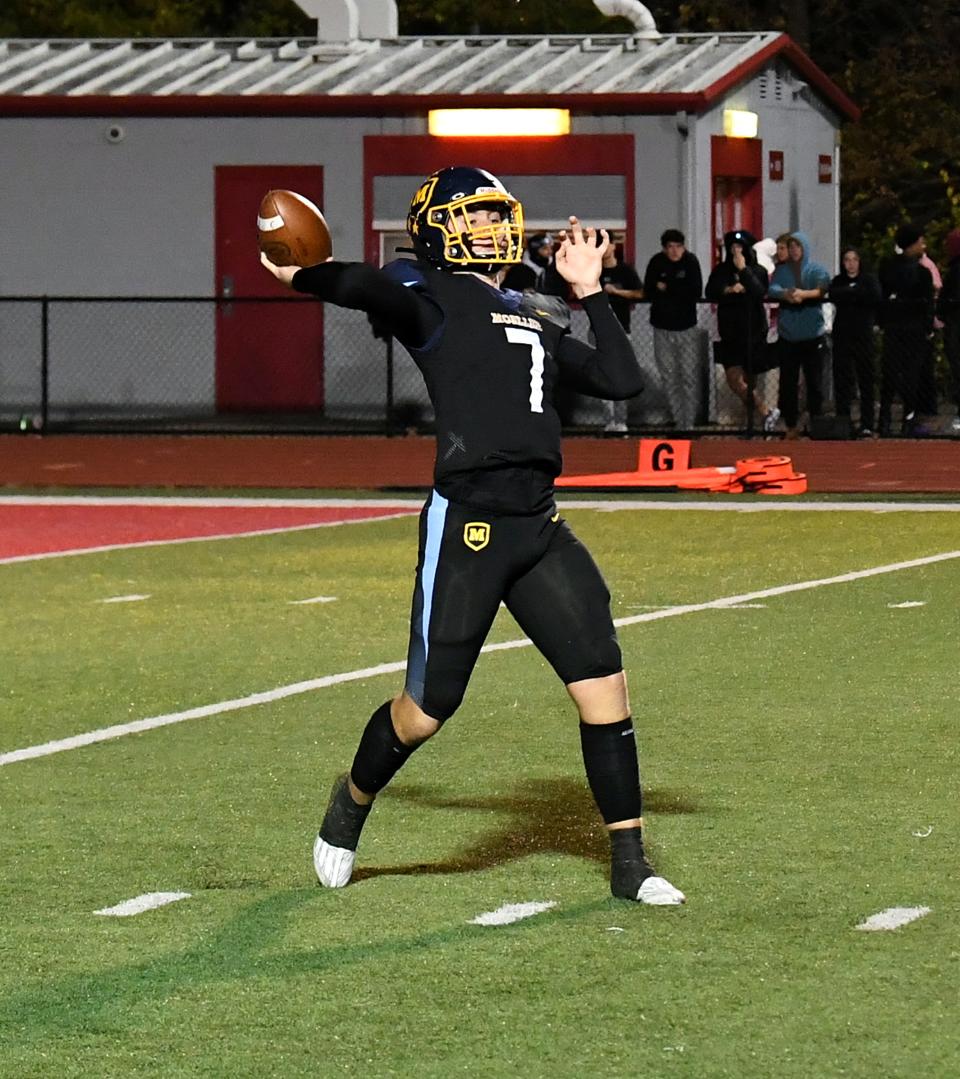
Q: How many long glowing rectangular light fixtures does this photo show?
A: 2